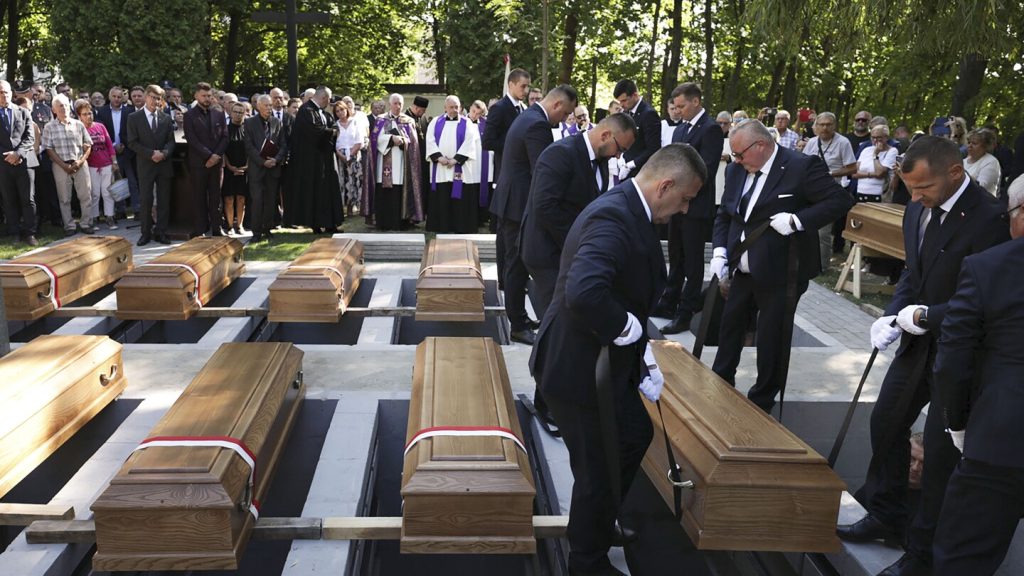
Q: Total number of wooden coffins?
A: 9